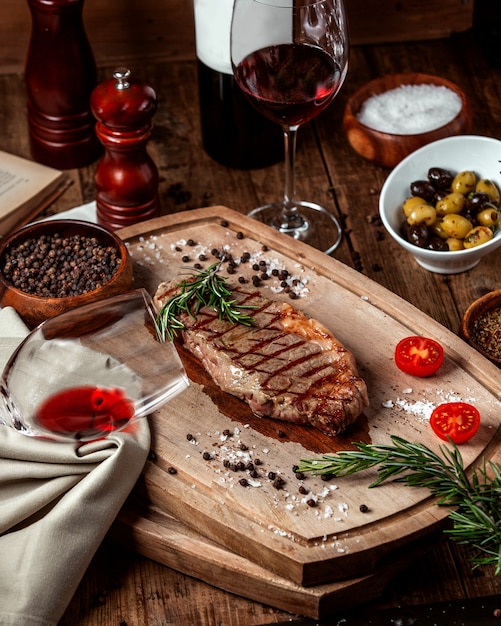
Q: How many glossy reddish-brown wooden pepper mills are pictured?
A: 2